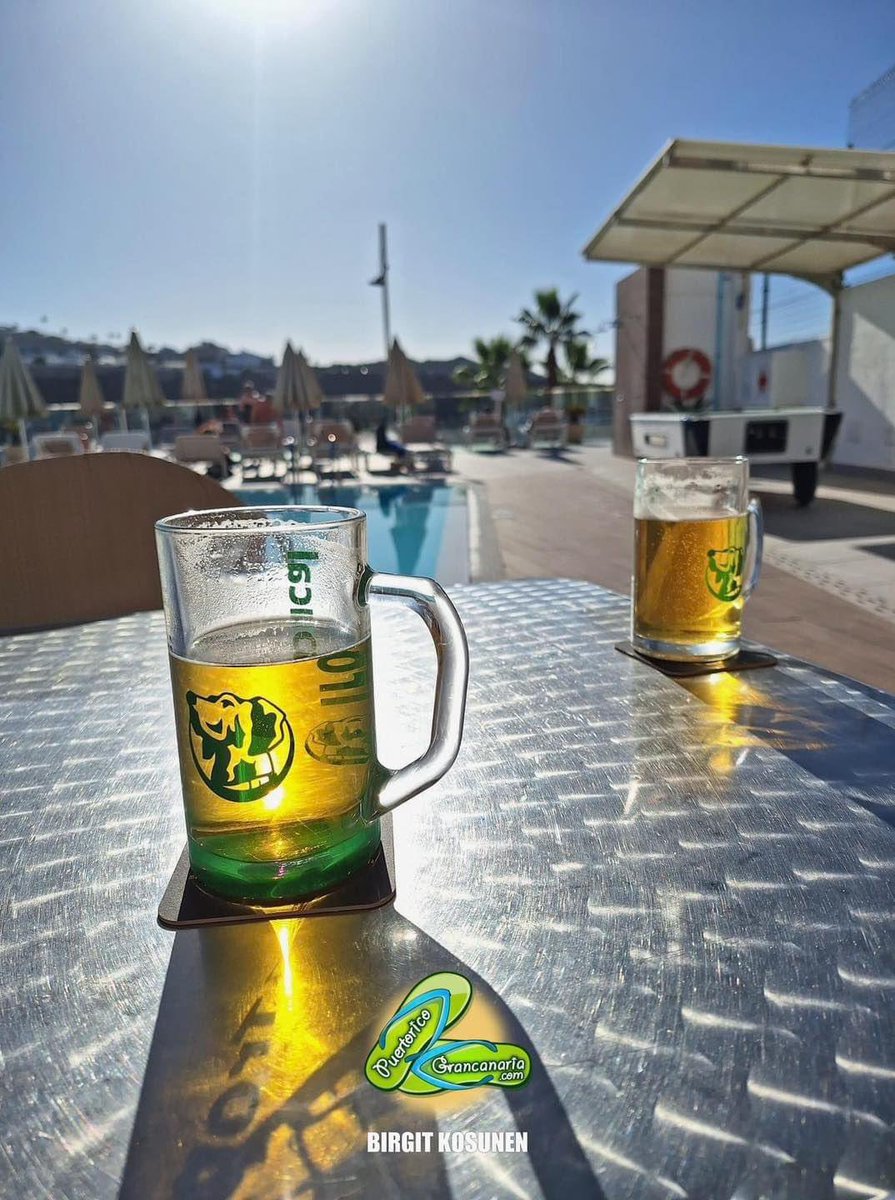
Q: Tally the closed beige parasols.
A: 8